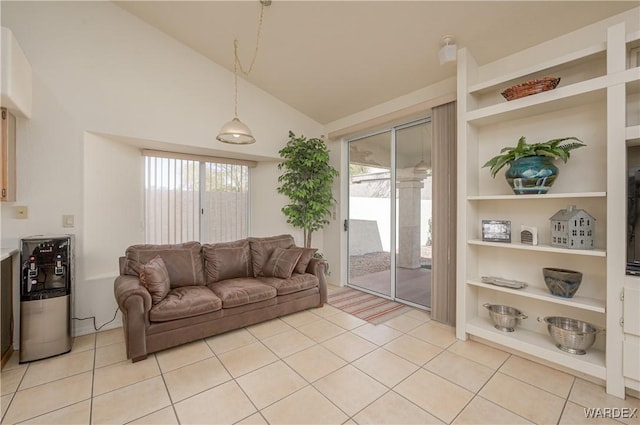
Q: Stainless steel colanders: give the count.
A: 2